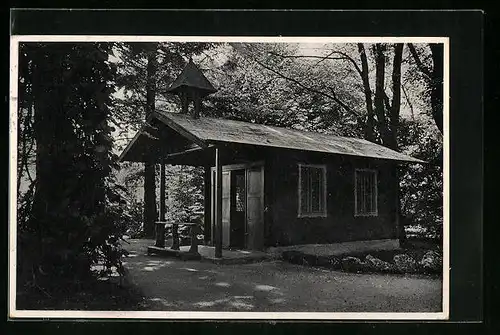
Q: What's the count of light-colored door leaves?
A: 2